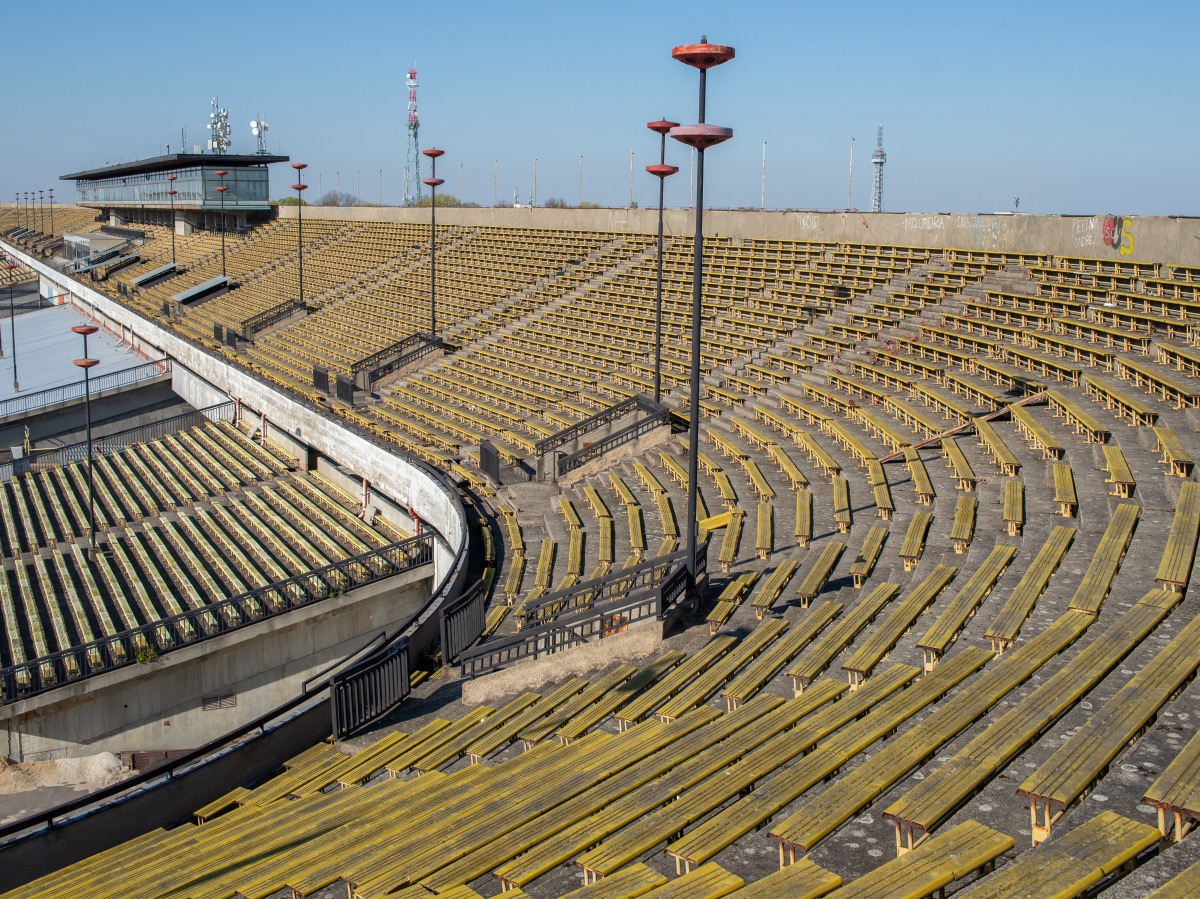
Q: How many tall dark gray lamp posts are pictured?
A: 13